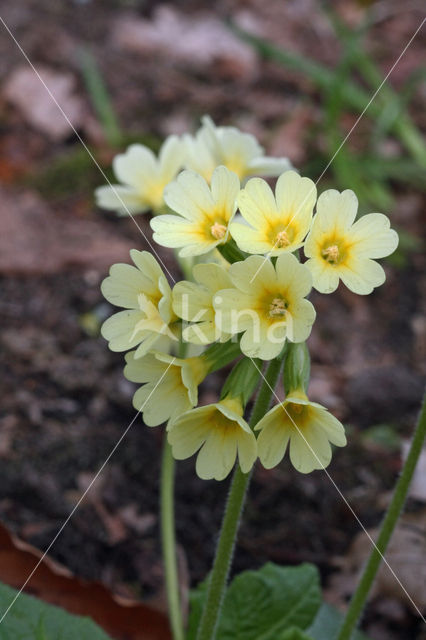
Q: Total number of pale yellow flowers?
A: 11